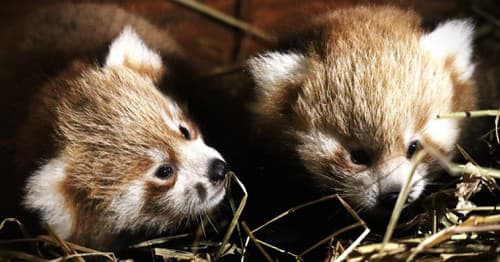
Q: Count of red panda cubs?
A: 2